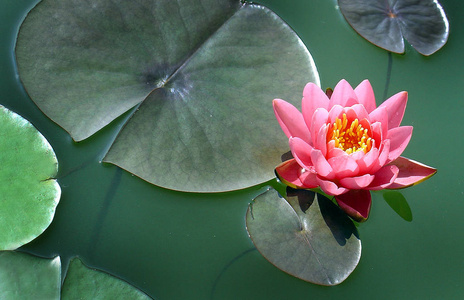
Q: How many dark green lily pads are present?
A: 3